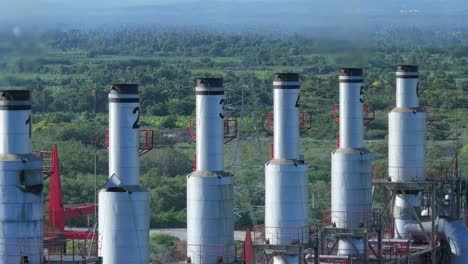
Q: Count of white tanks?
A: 6